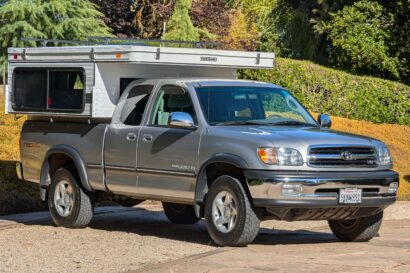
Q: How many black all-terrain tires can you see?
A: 4